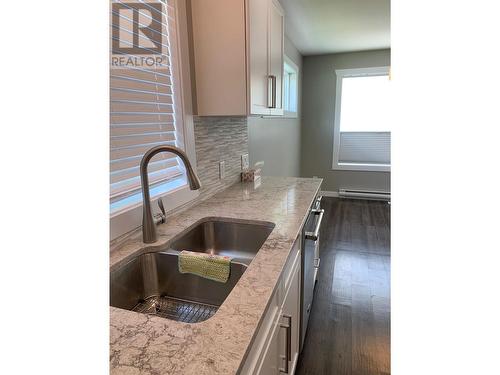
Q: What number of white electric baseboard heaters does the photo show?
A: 1